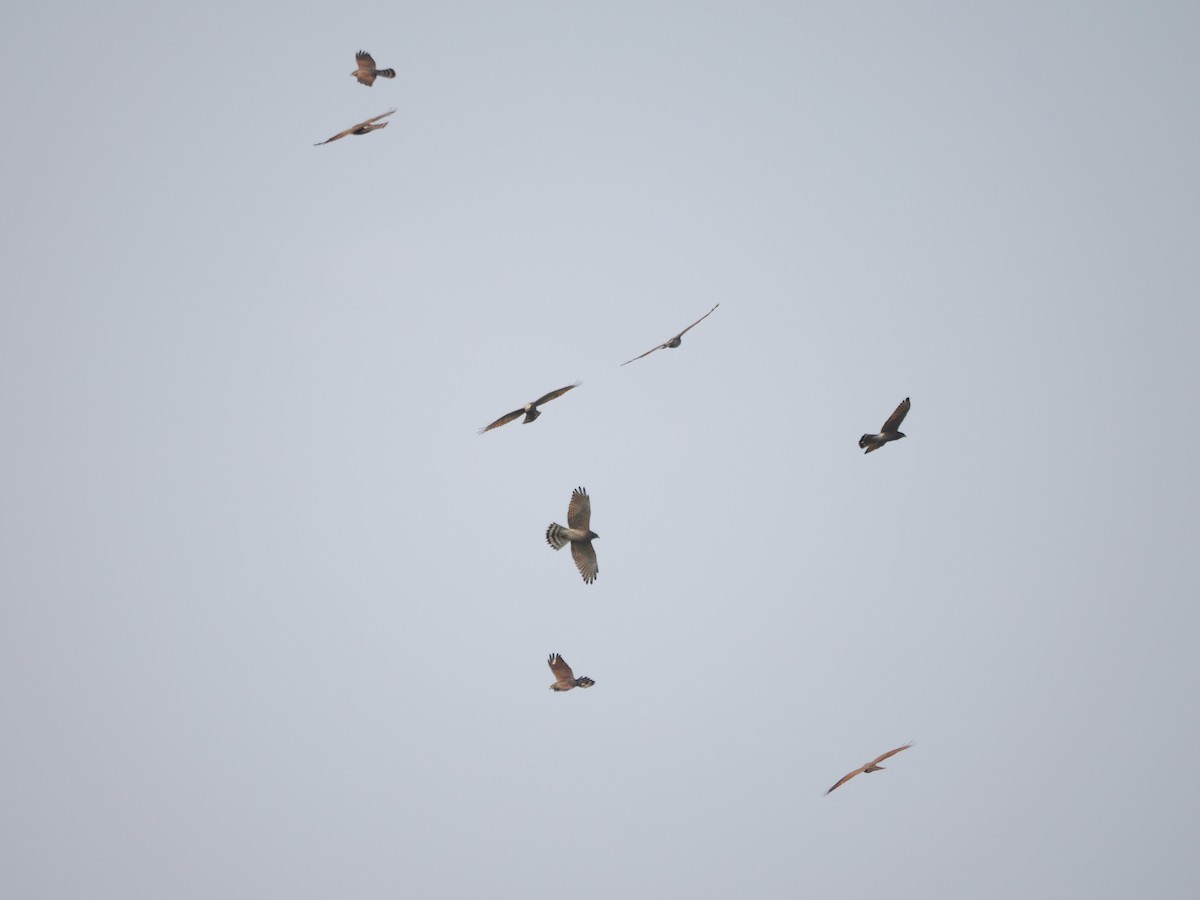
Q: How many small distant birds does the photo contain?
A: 8